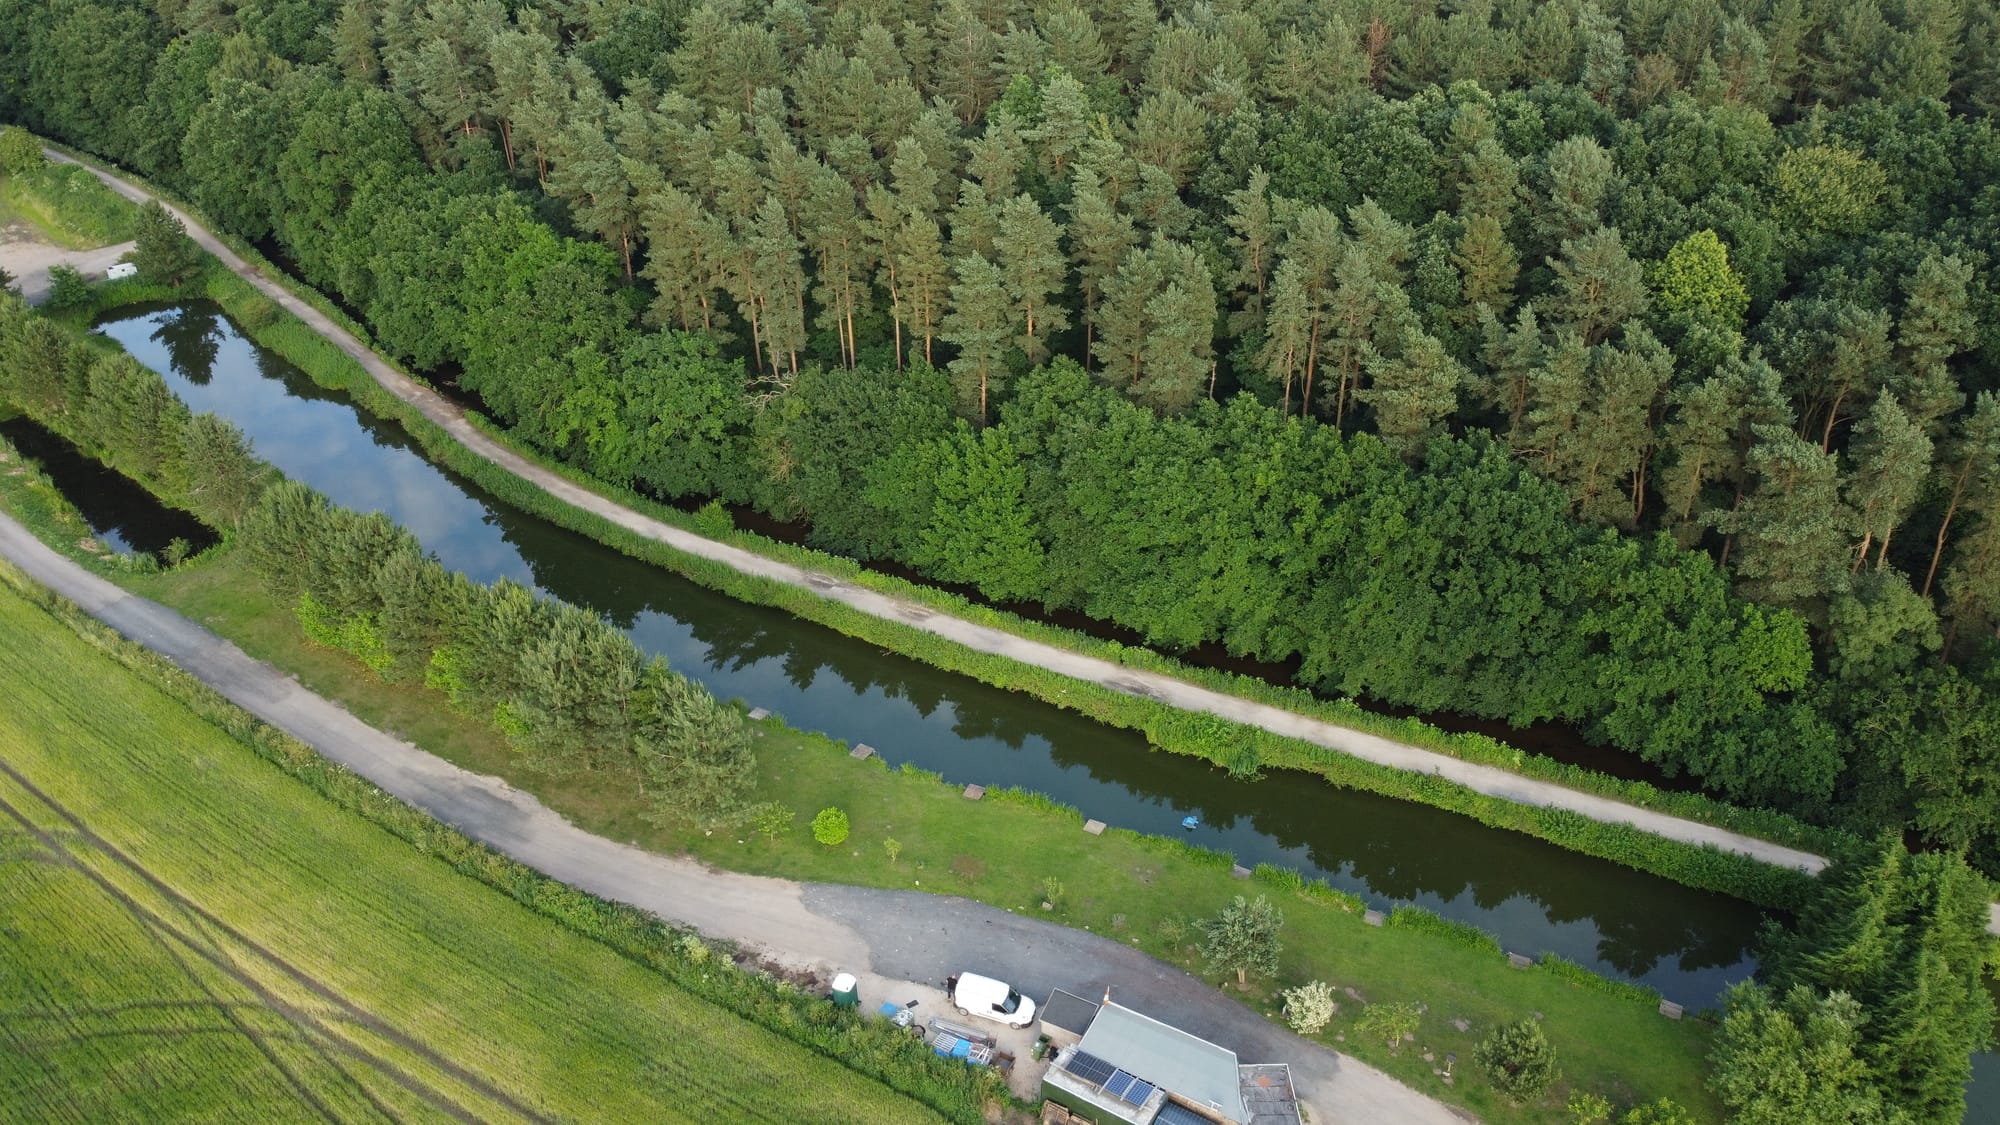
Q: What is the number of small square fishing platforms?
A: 8